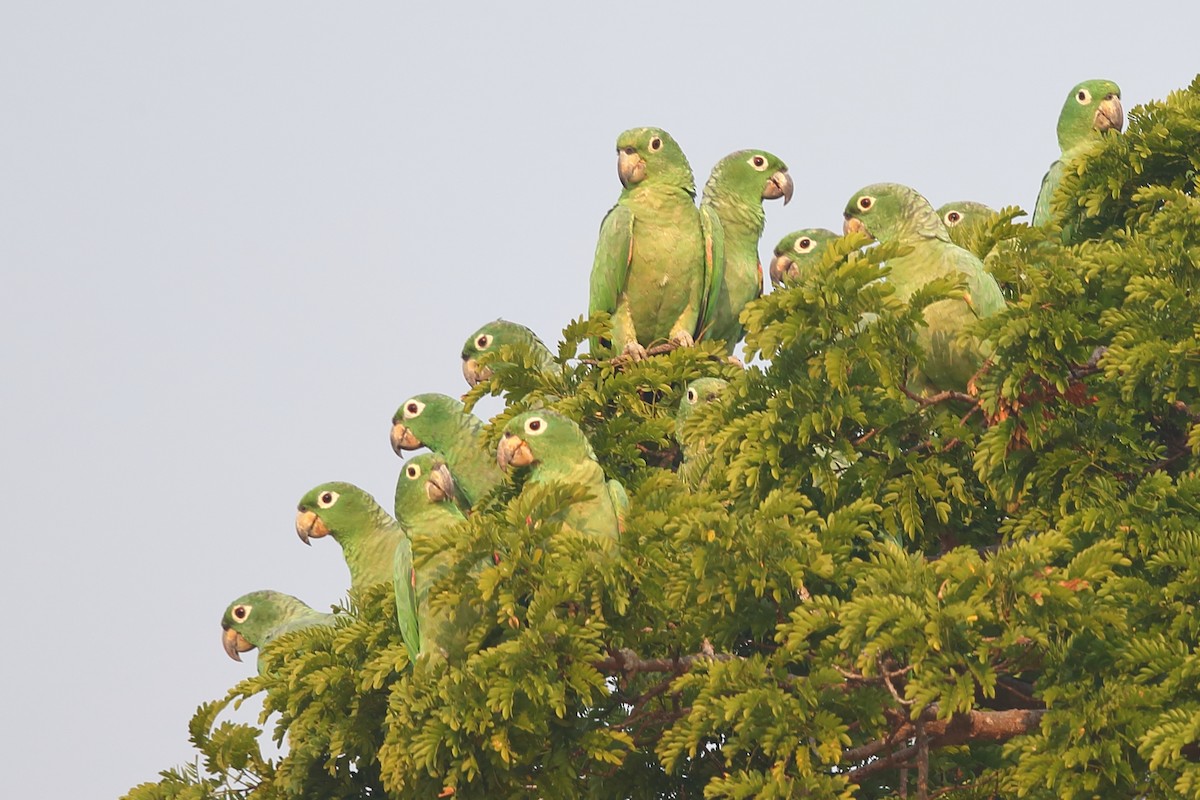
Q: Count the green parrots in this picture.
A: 13